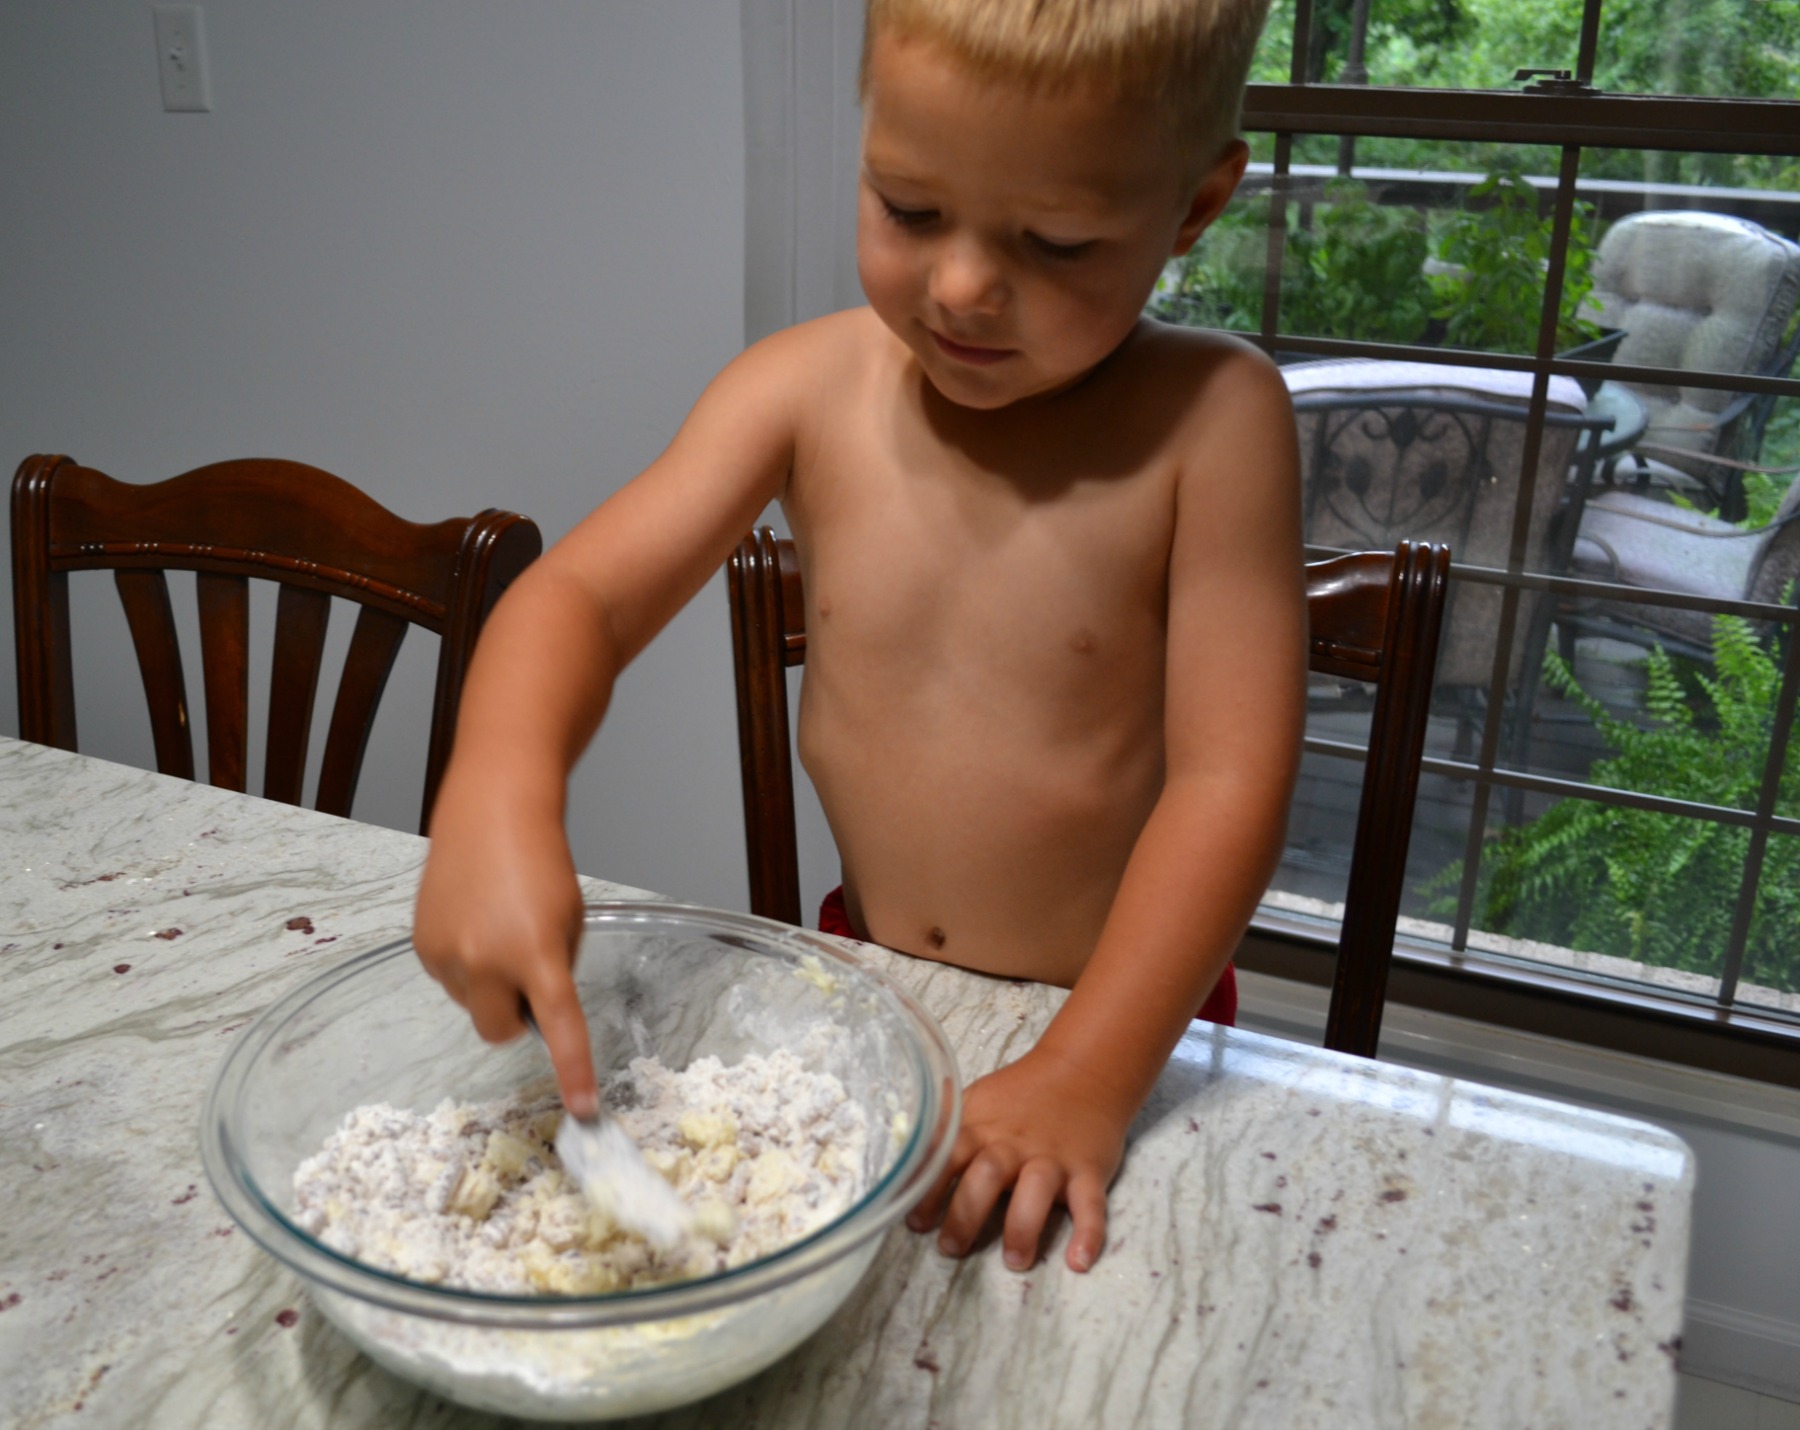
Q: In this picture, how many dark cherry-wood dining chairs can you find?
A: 2